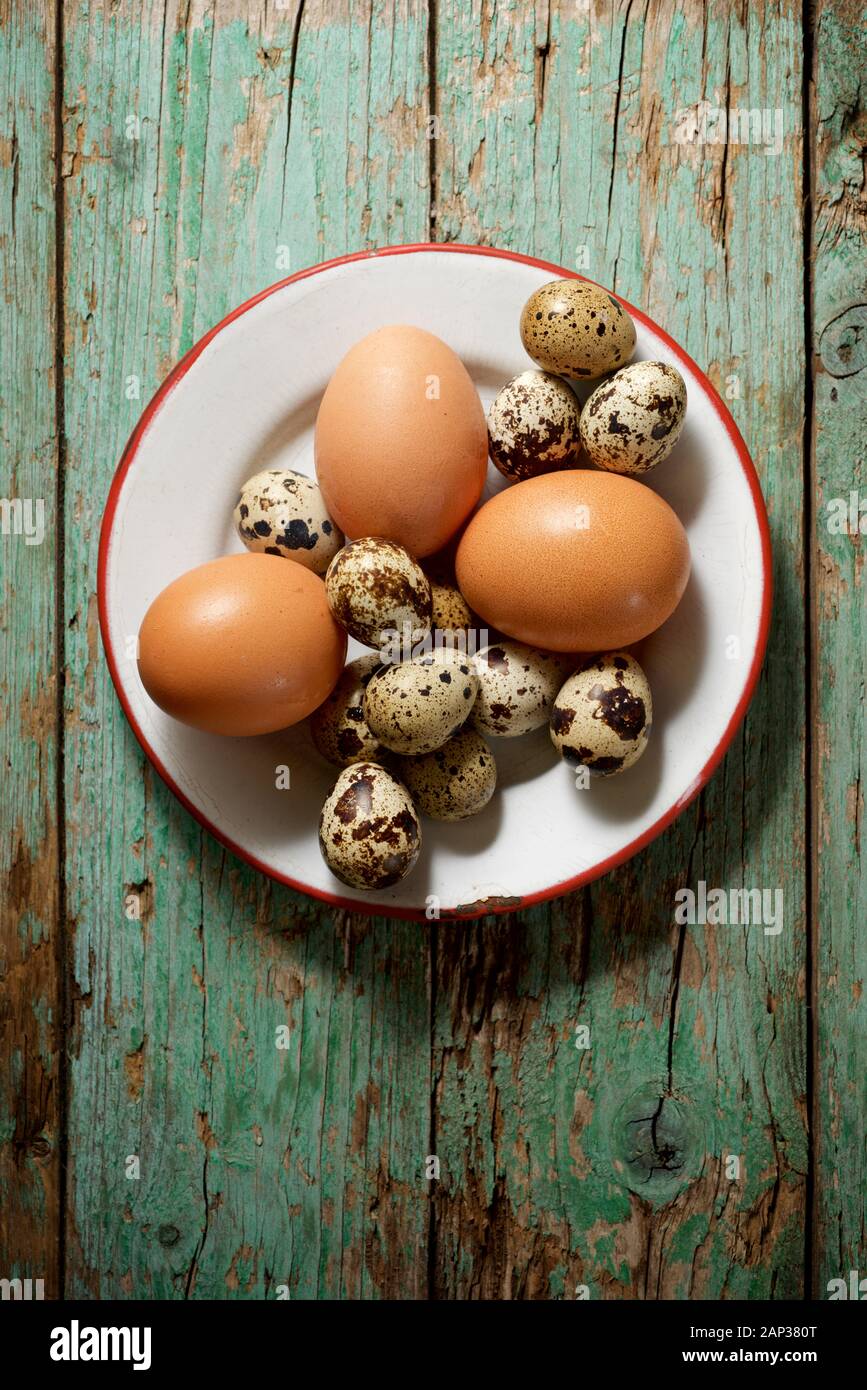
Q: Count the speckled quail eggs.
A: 12